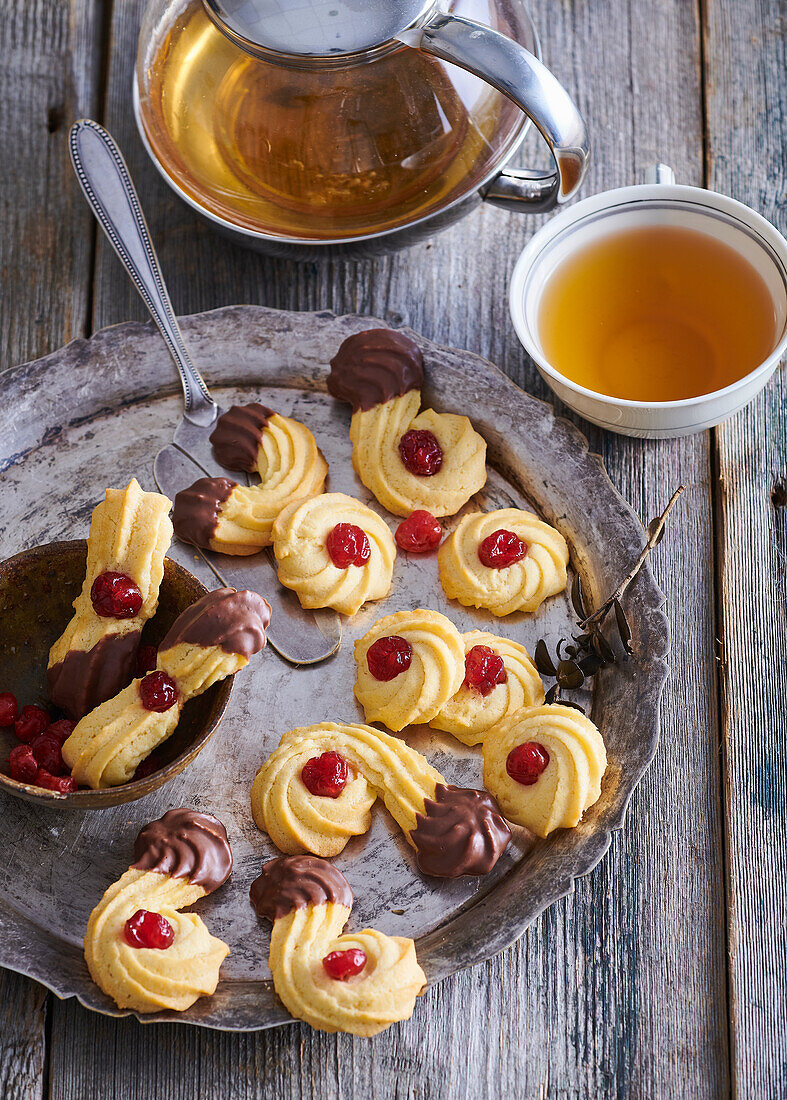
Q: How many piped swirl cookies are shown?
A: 12